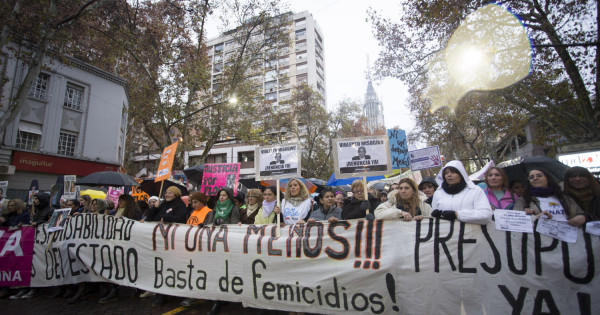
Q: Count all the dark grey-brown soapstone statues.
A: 0